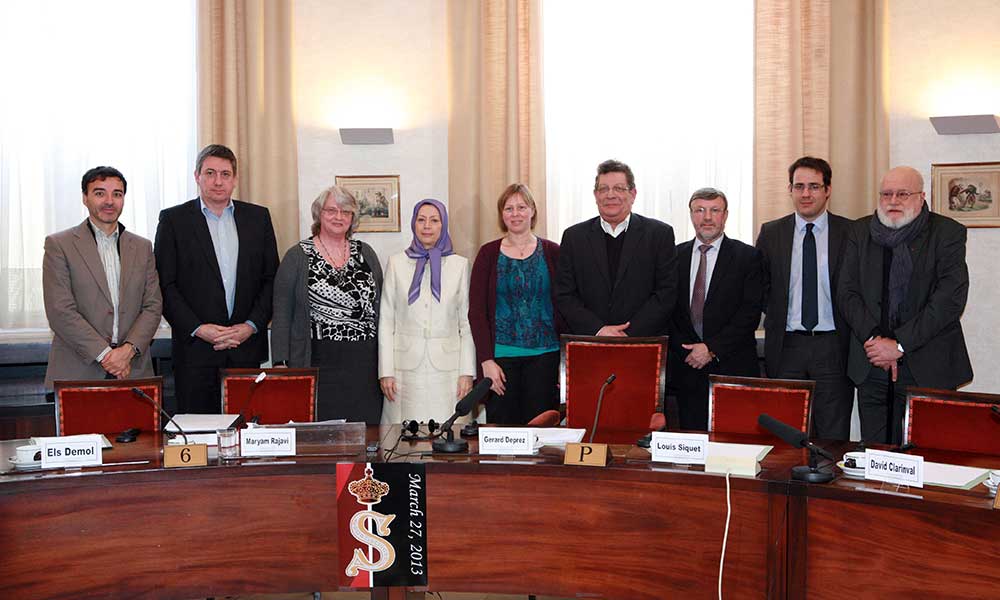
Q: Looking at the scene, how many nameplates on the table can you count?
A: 5